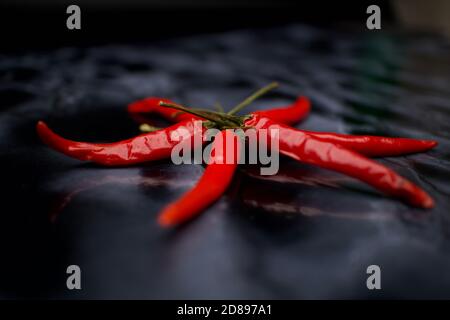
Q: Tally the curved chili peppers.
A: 6